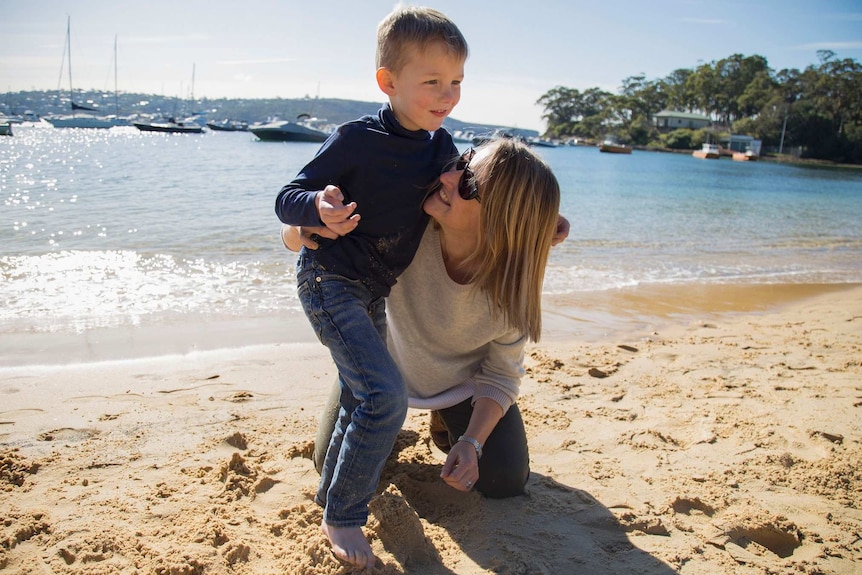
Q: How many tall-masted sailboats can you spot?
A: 3